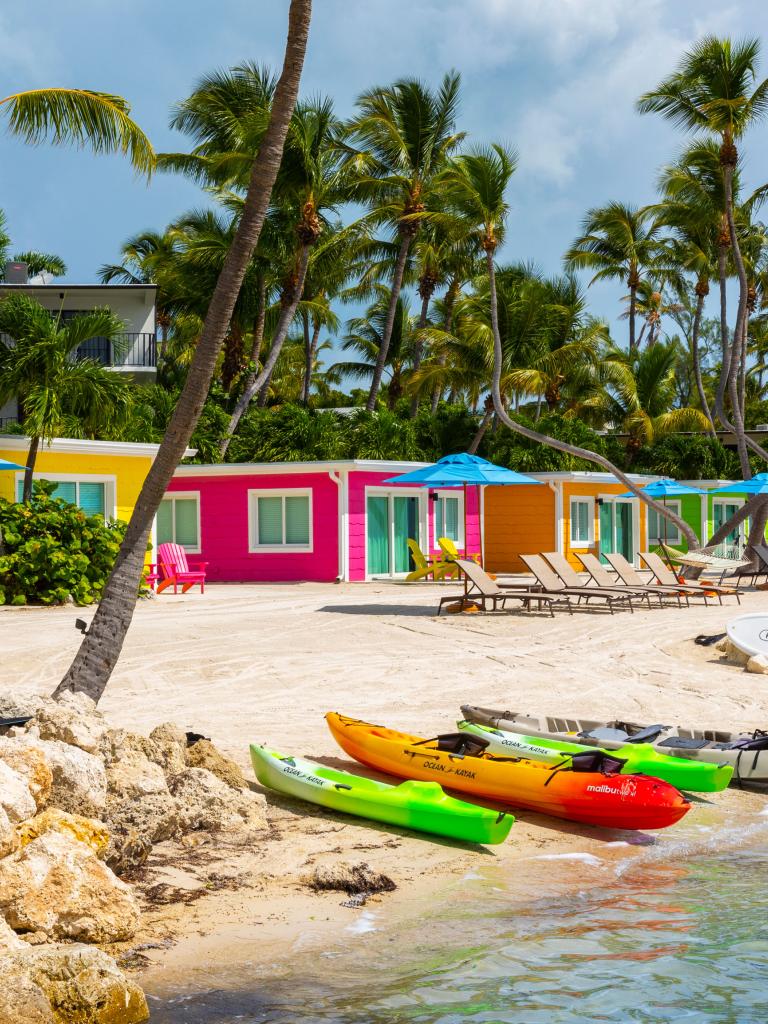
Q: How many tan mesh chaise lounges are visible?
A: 6